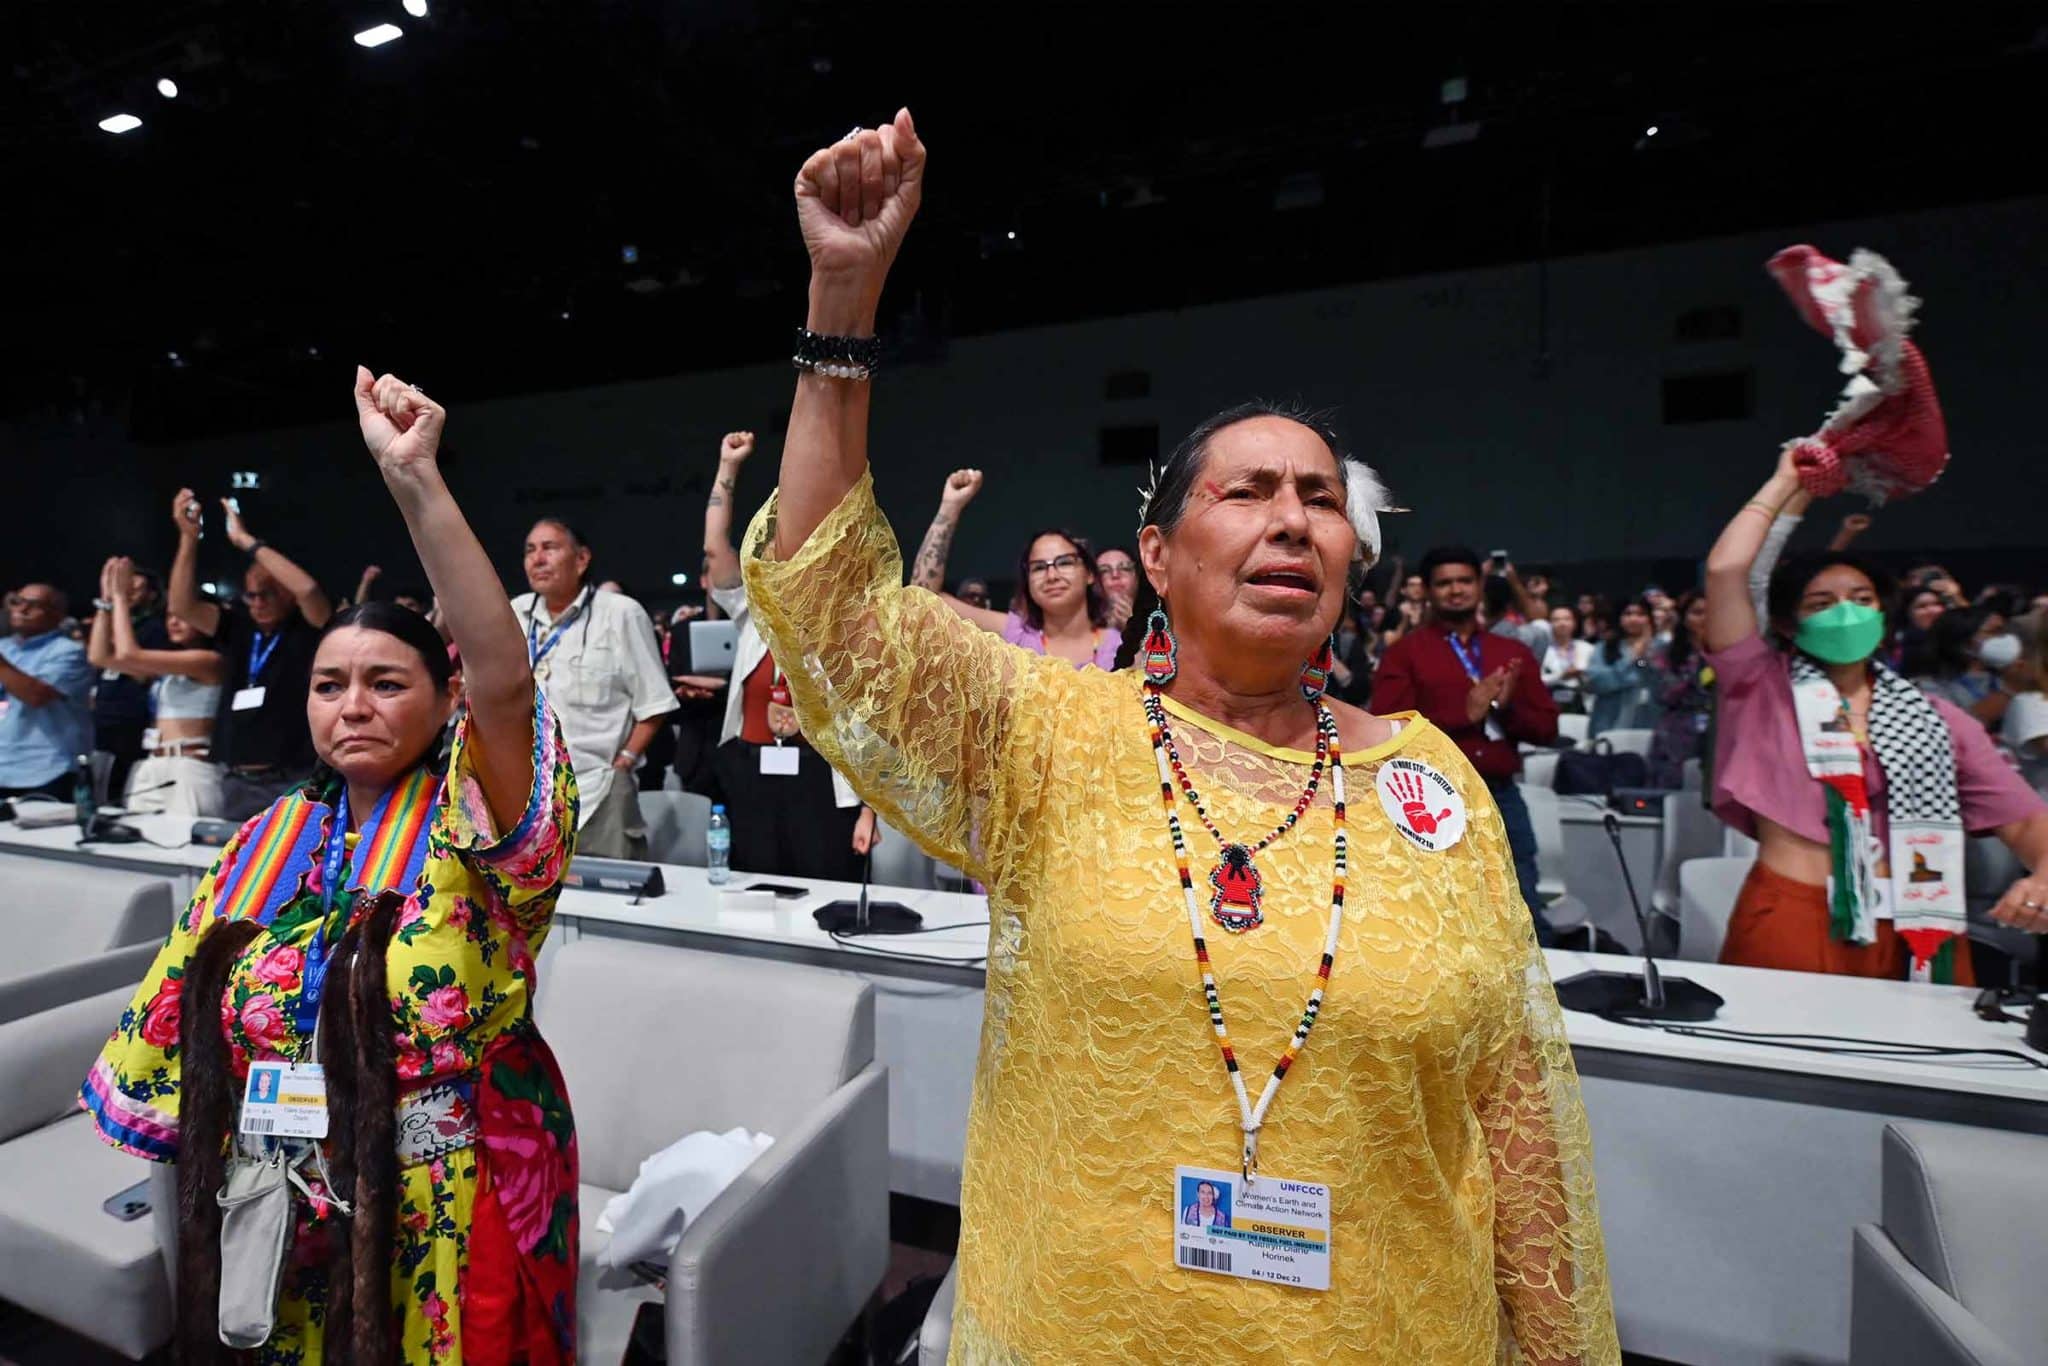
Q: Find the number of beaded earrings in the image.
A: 2